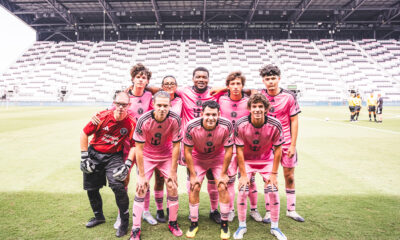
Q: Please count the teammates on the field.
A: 9